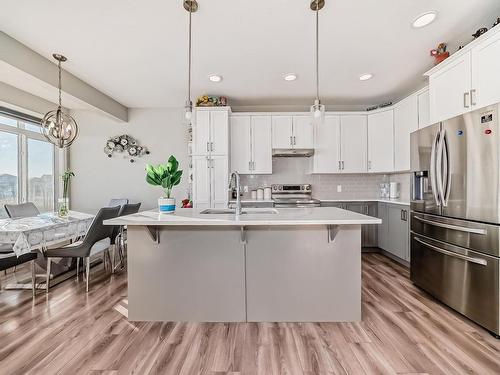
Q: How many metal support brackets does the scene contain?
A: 3